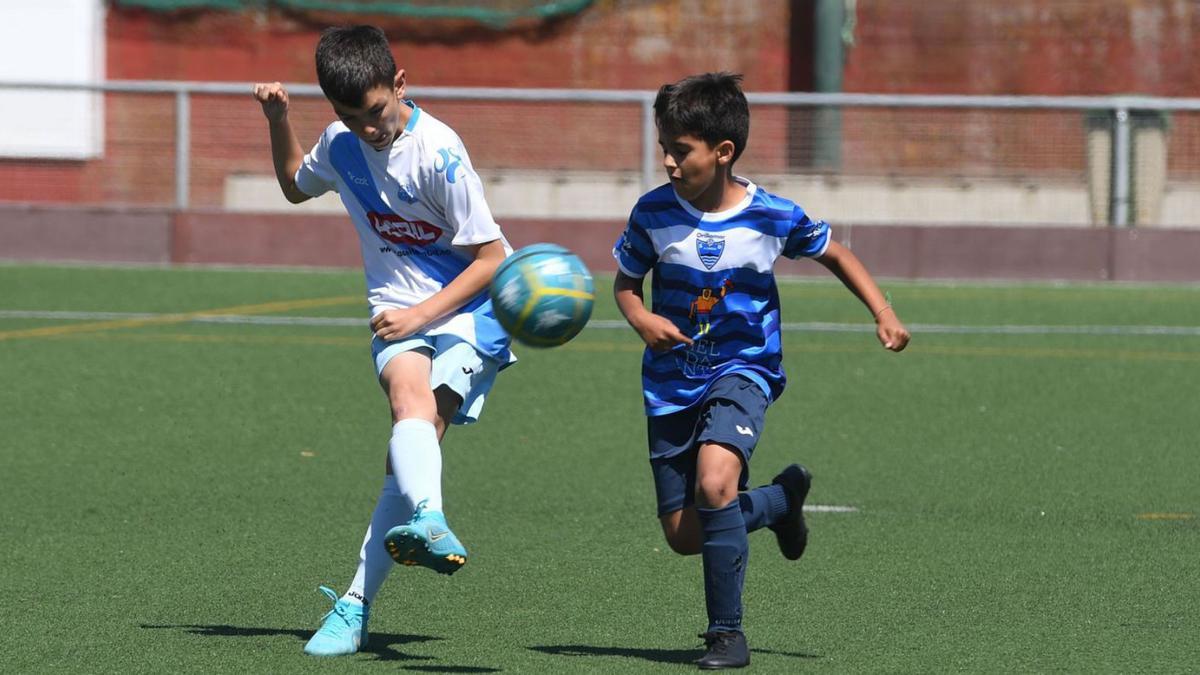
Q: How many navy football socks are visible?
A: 2